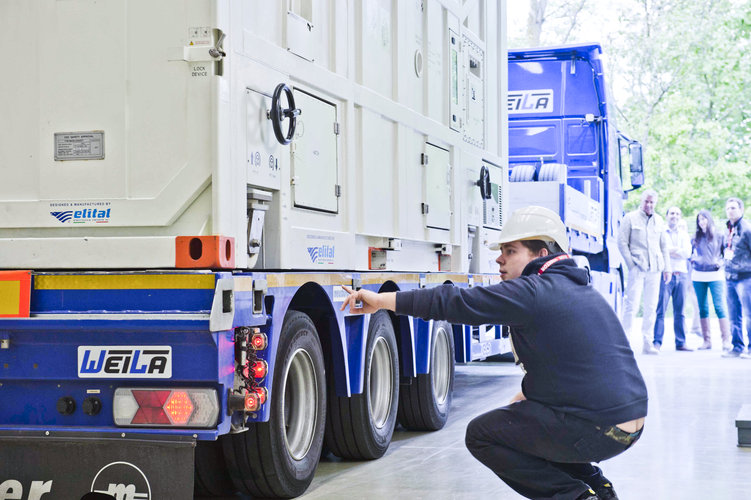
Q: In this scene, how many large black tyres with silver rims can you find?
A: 3